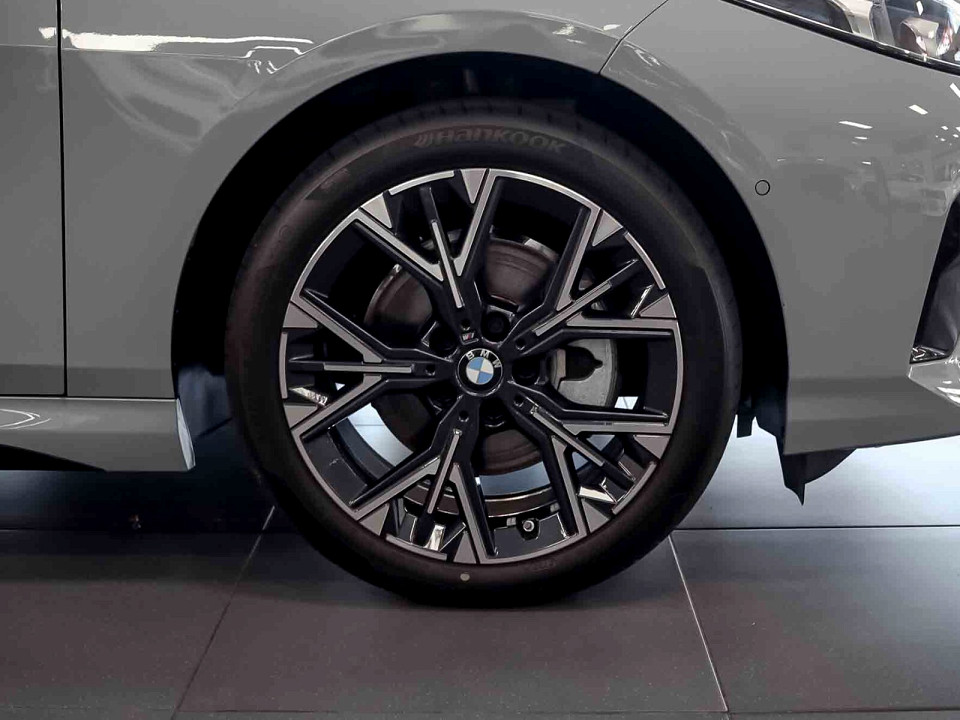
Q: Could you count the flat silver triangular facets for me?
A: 10